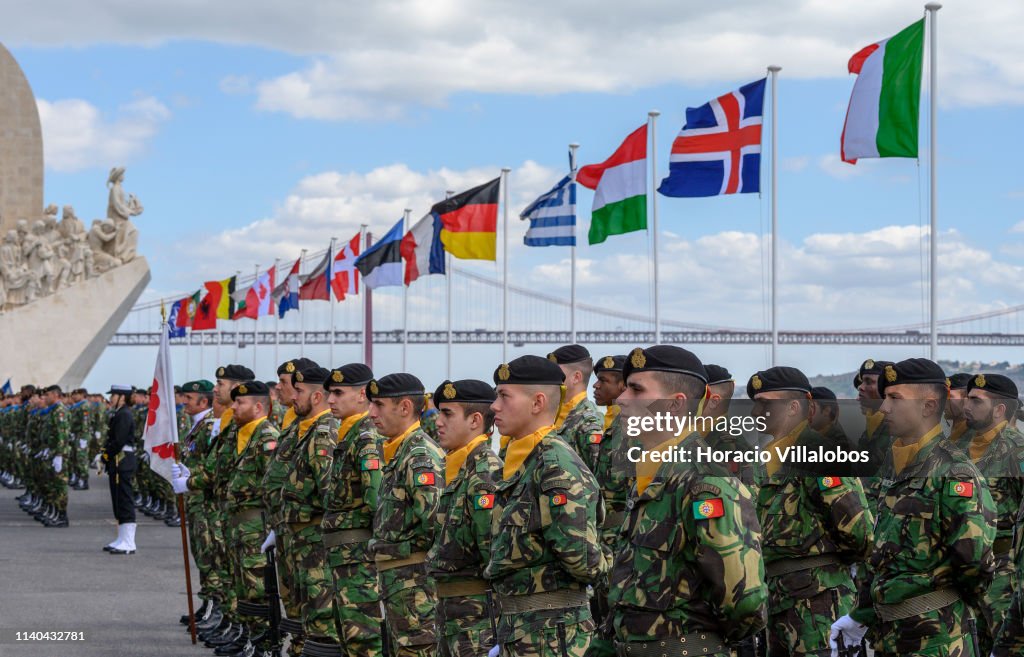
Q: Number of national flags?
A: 15